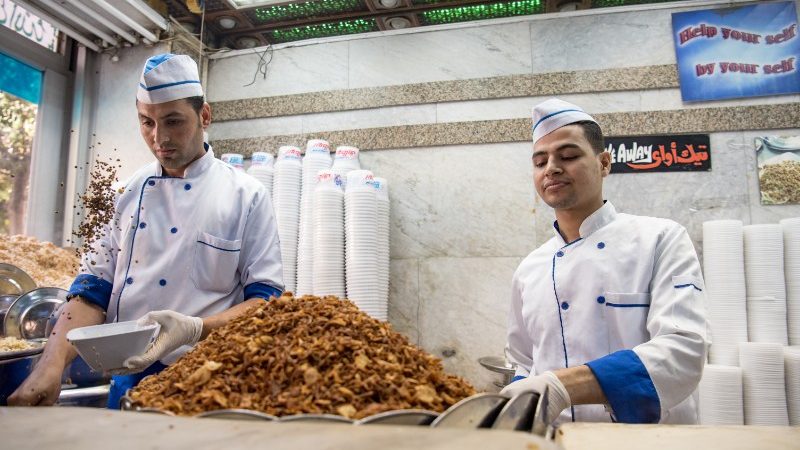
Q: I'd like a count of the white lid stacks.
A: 6